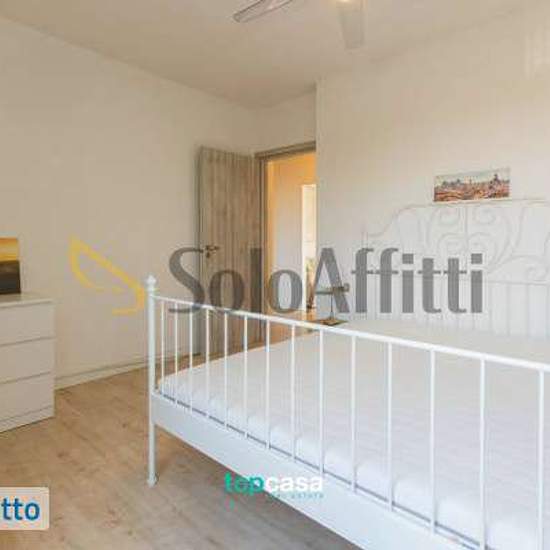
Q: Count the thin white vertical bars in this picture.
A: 14